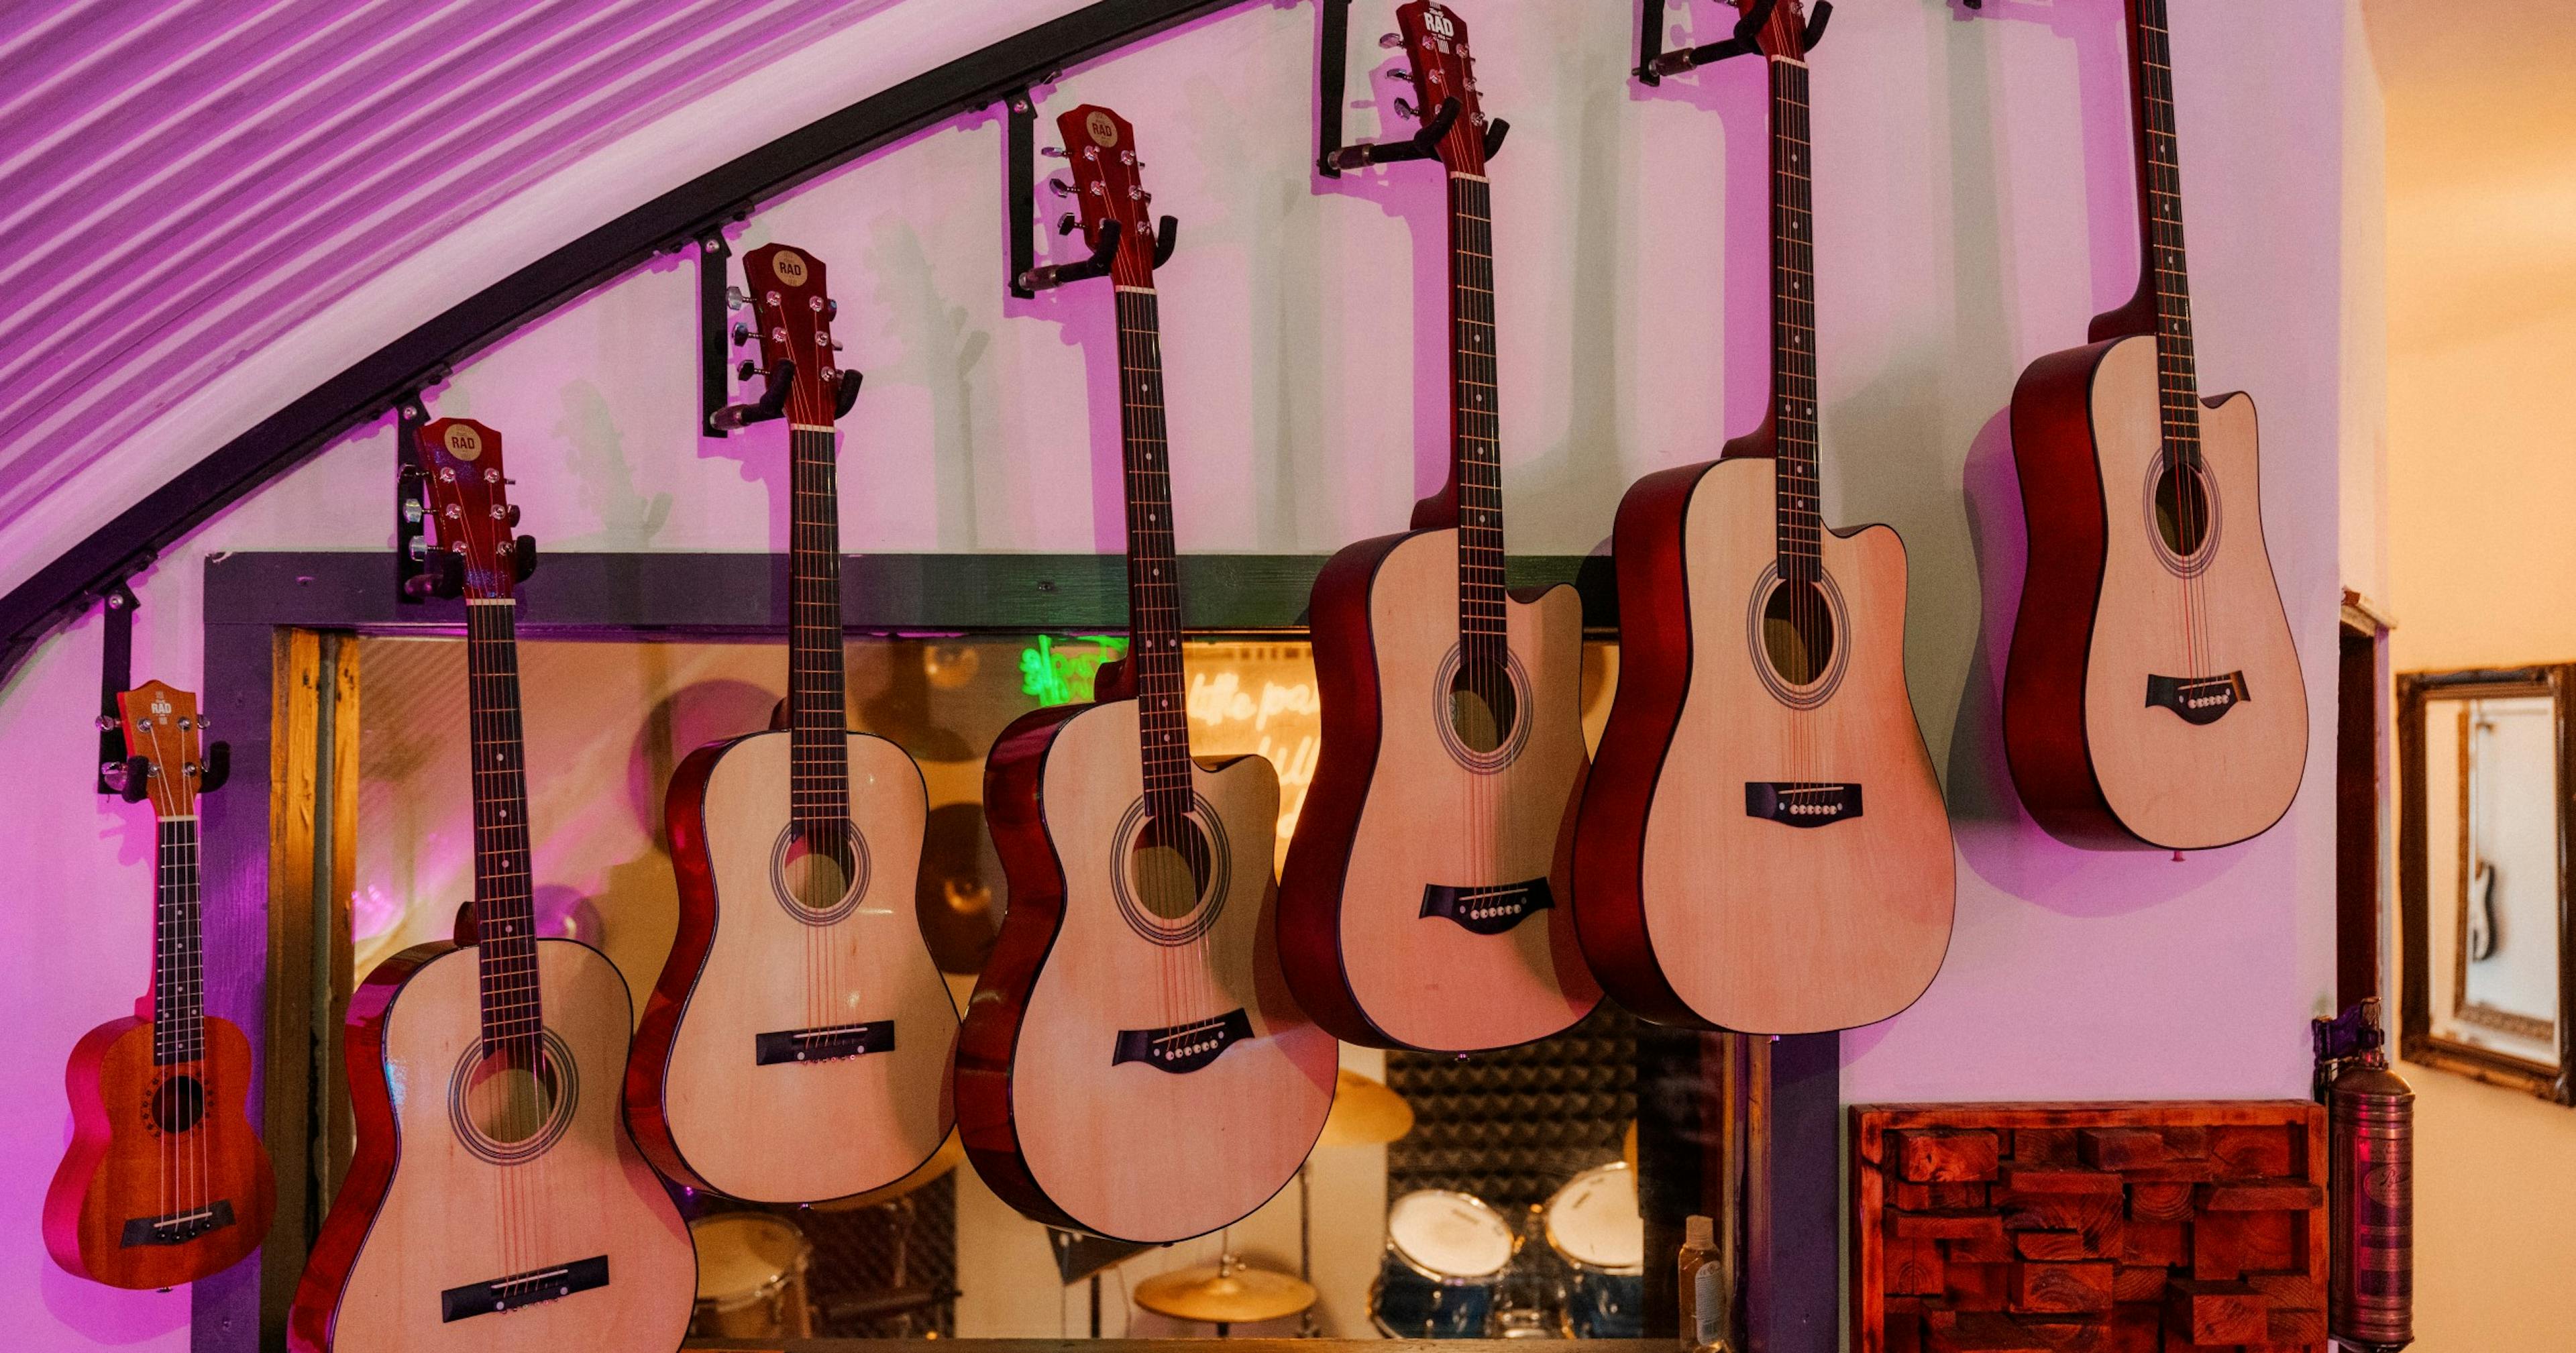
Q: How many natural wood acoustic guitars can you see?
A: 6